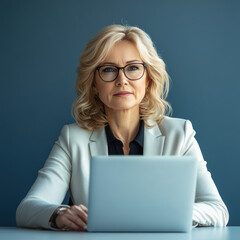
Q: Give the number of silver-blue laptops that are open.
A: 1